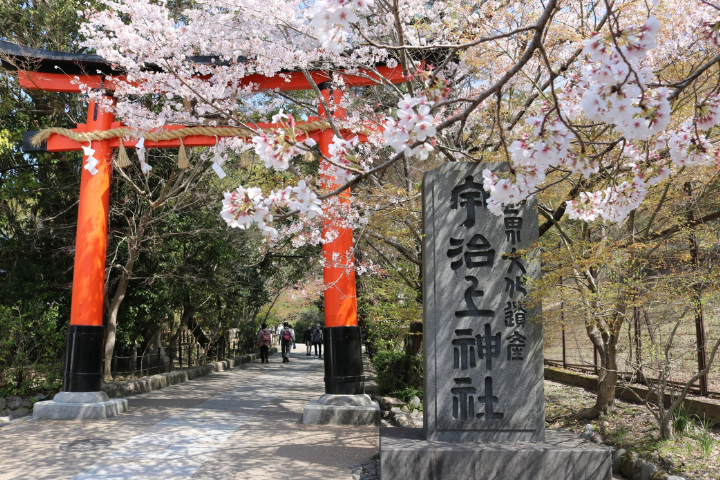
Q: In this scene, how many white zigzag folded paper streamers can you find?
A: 3